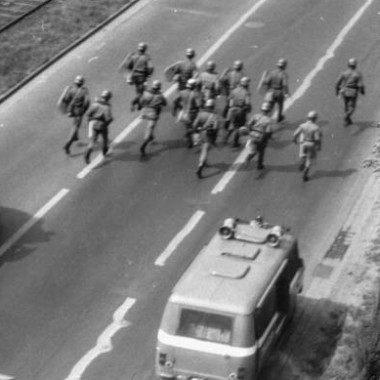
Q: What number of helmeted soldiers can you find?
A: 14